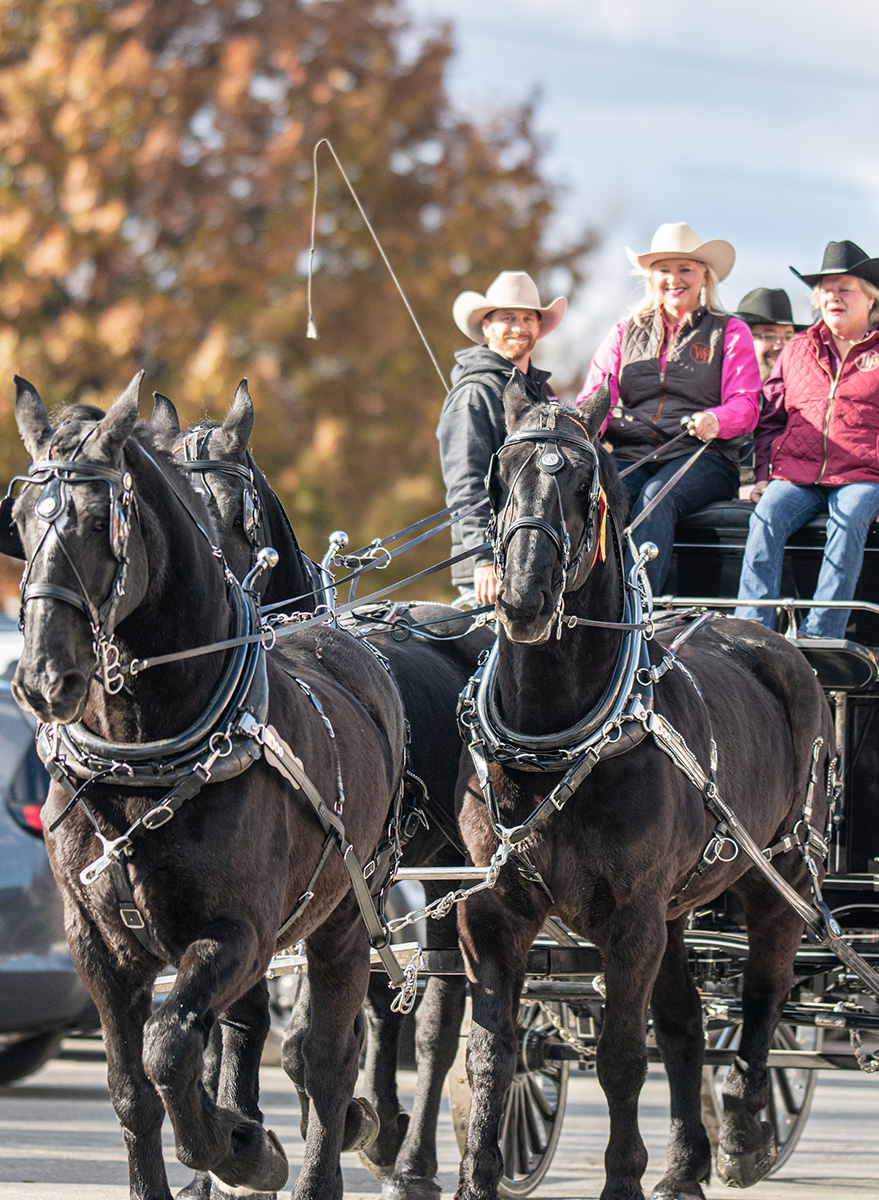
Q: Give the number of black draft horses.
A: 3